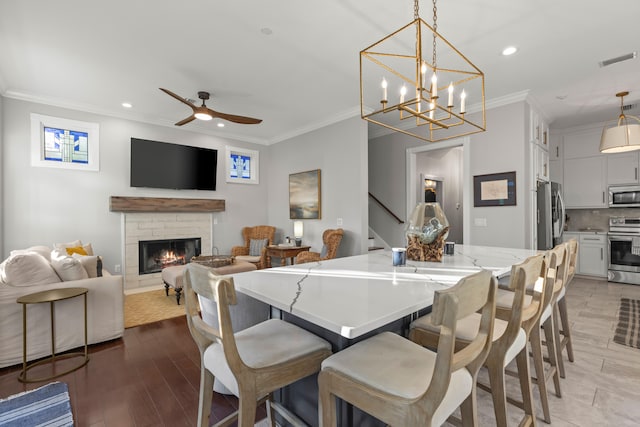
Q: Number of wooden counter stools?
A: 5